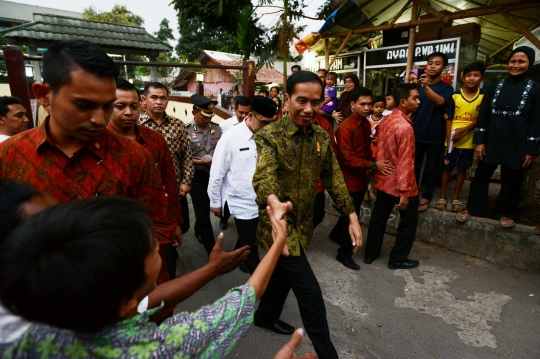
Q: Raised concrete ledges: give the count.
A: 1